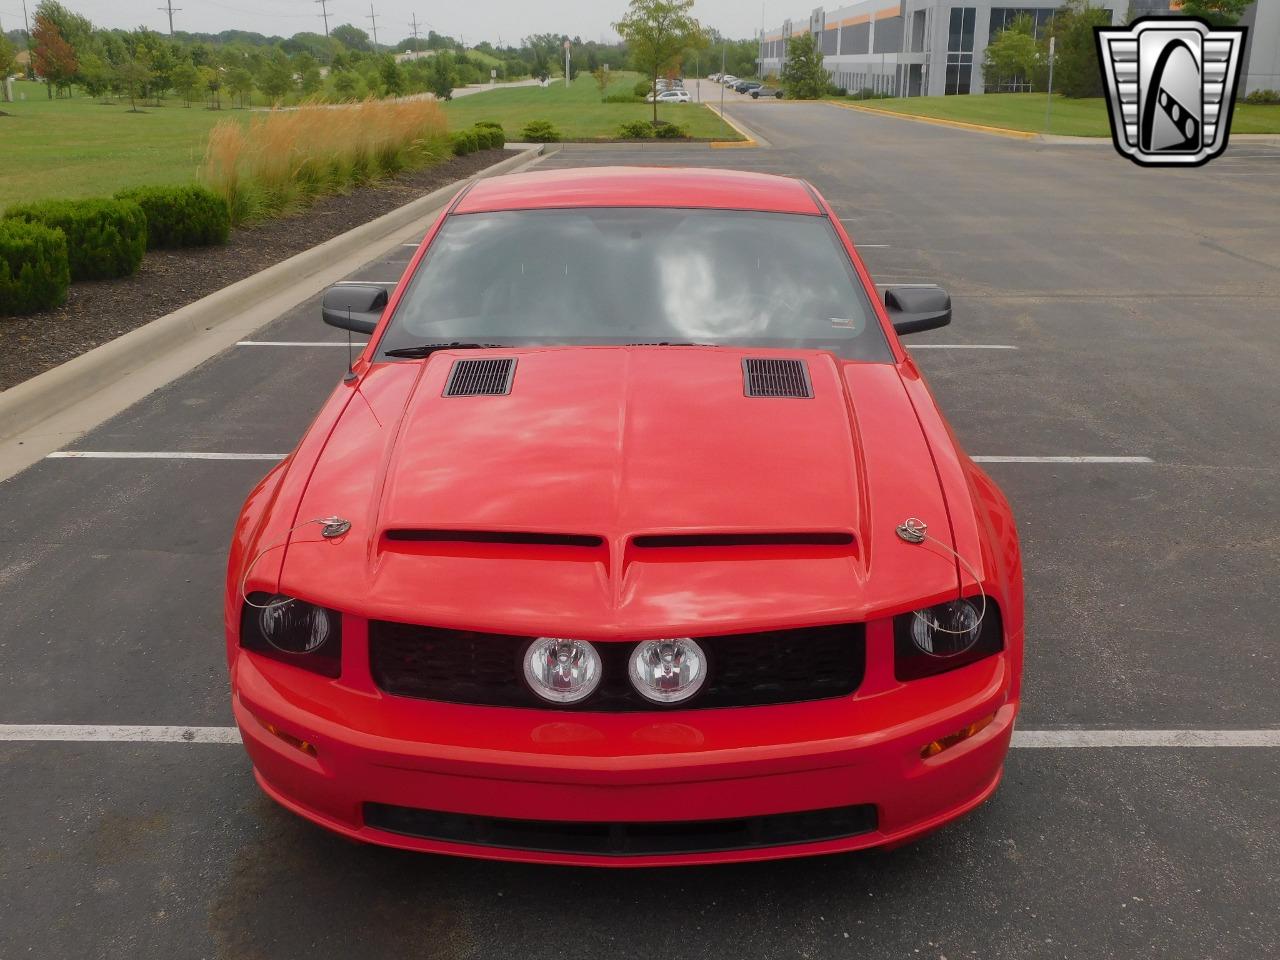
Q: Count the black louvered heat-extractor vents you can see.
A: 2